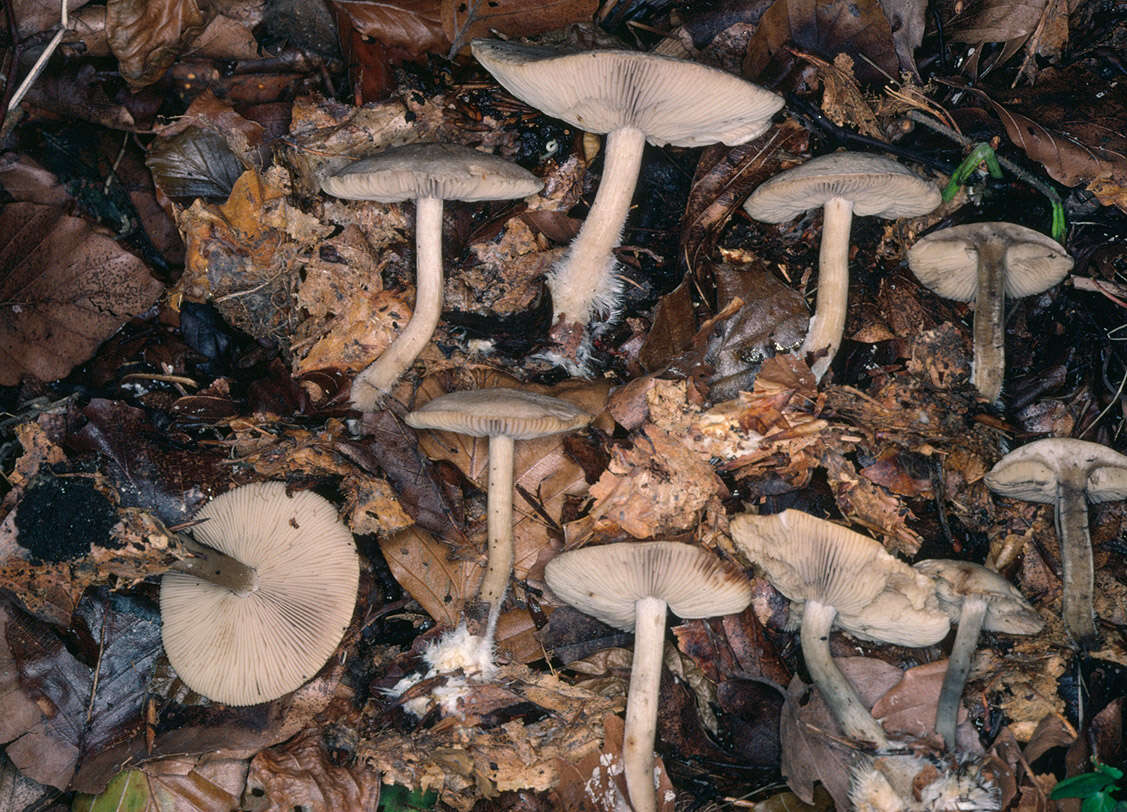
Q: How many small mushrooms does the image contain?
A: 10